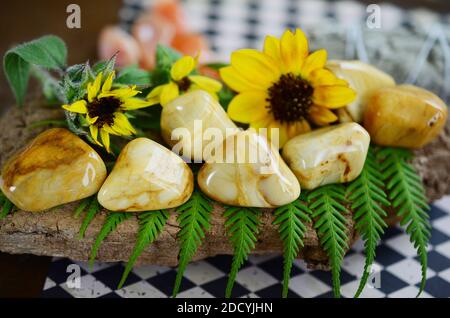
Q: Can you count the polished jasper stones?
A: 7